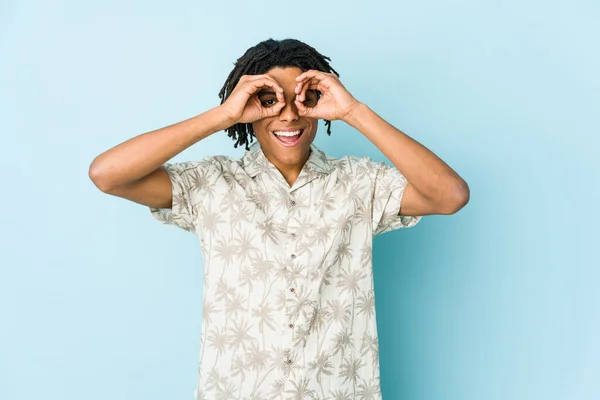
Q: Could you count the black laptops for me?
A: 0